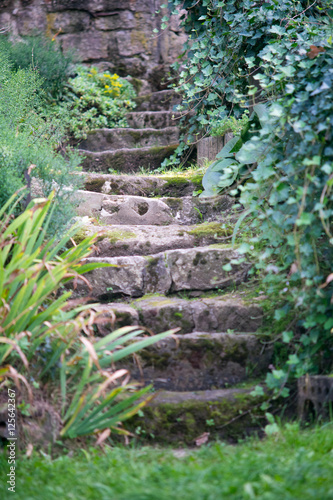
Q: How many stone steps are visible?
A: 11